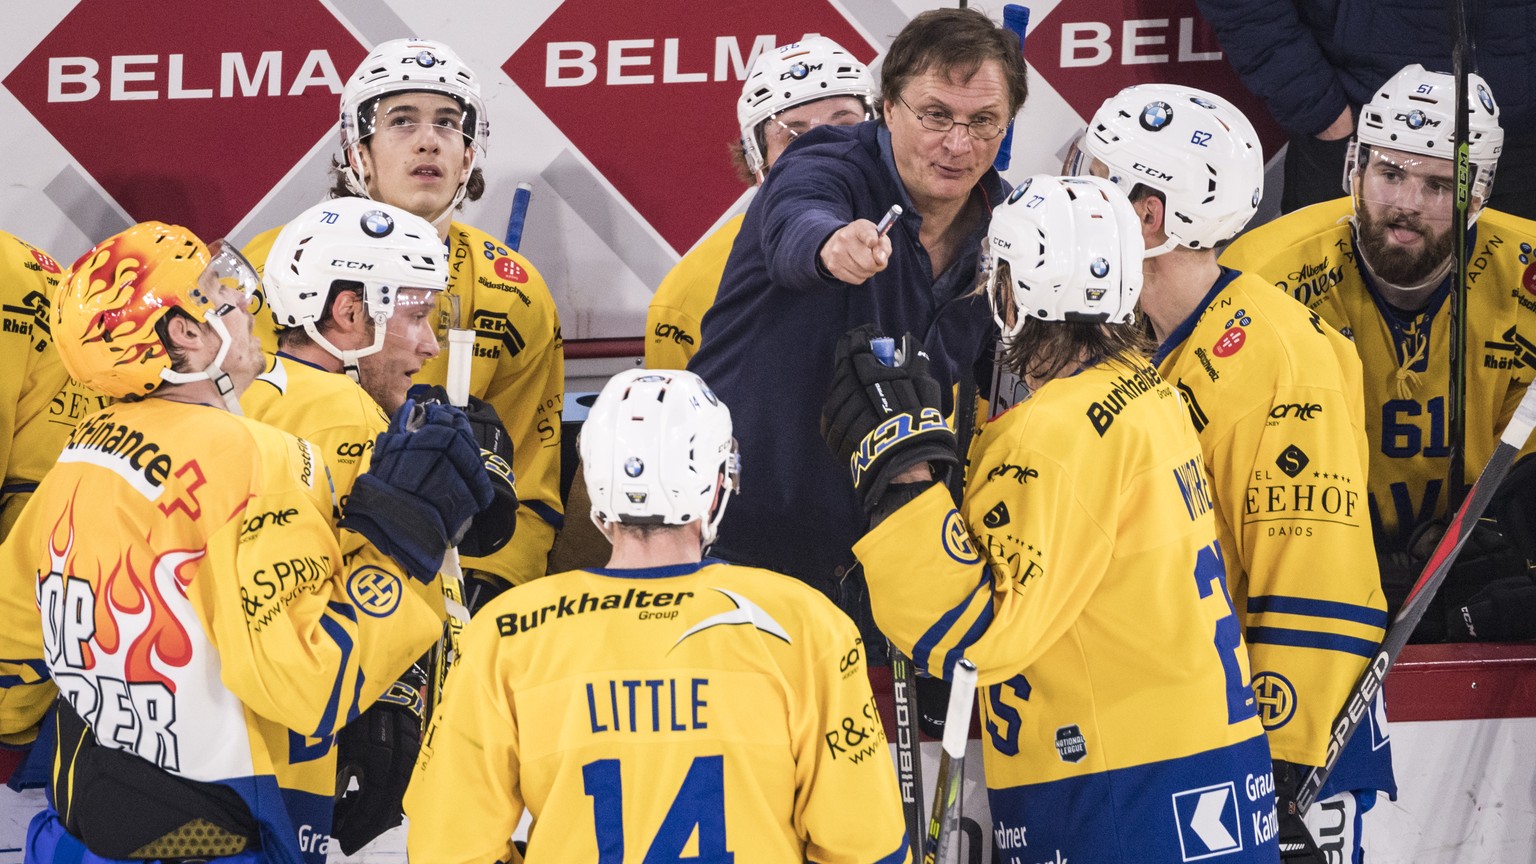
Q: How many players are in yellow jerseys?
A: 9